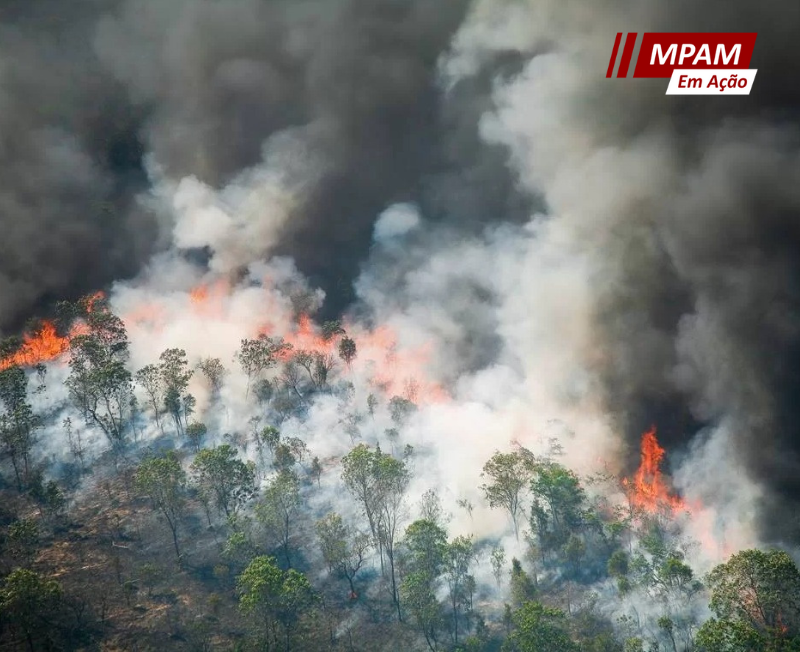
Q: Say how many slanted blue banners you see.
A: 0